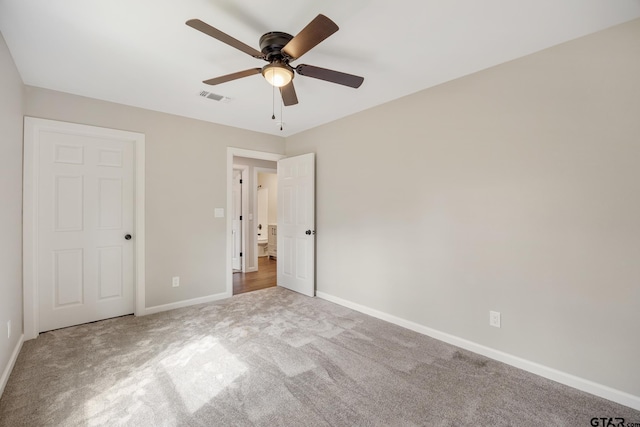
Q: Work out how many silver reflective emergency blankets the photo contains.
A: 0